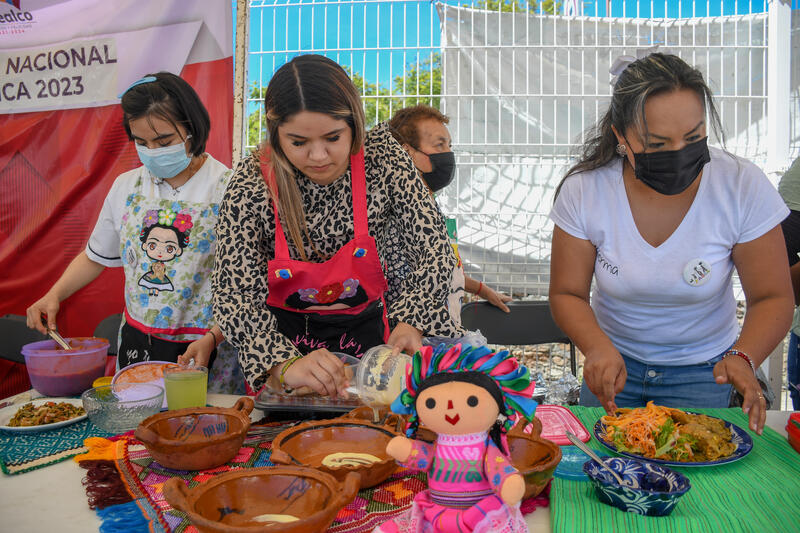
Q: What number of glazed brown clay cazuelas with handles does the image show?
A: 5